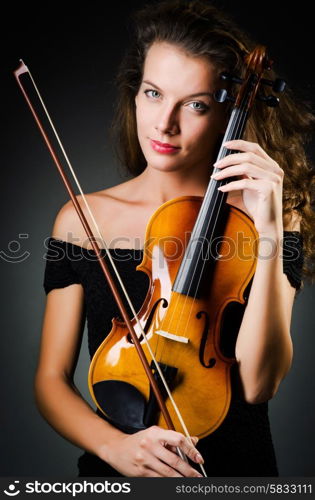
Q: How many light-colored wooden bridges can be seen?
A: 1